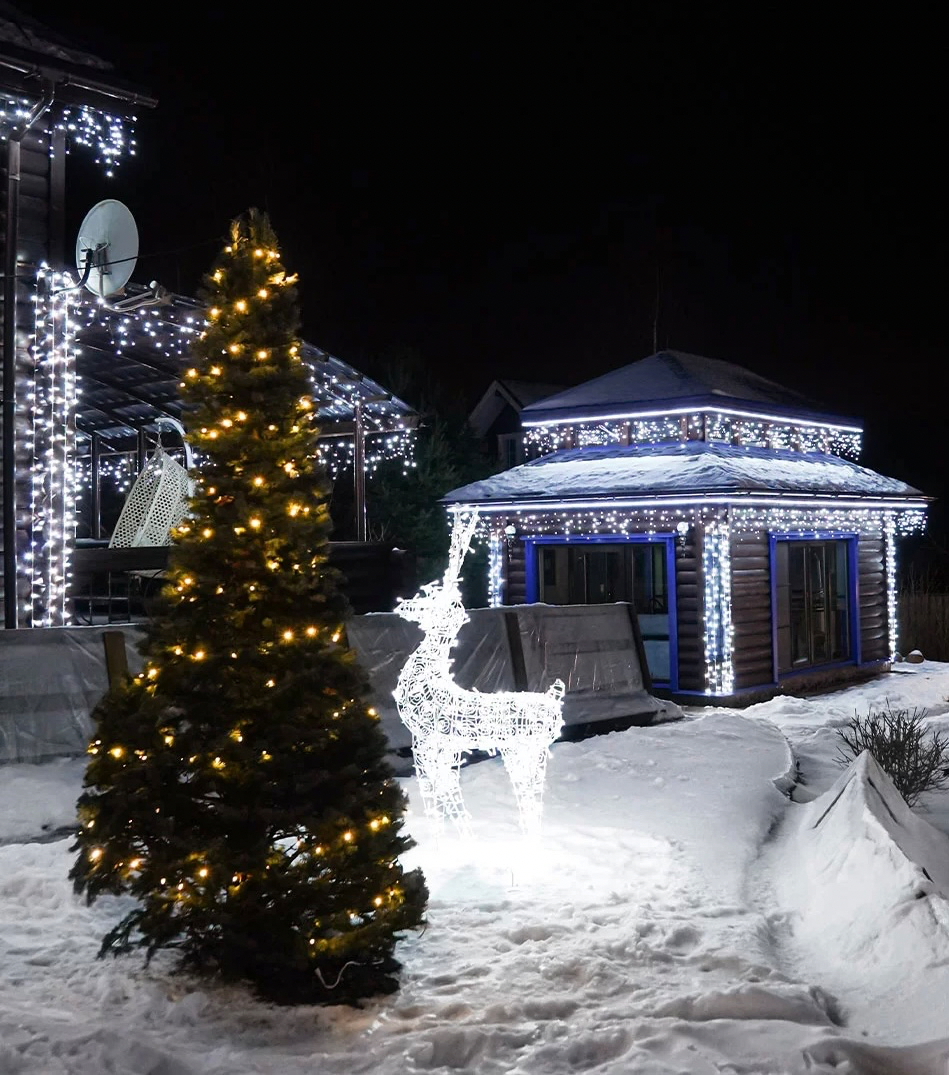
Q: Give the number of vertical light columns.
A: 4